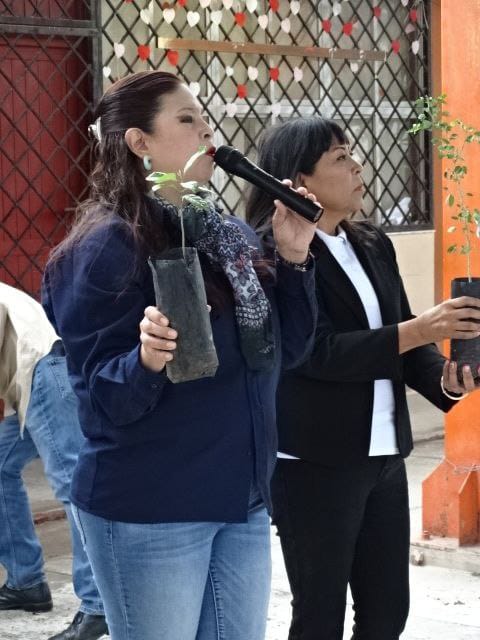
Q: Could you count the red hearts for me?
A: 13